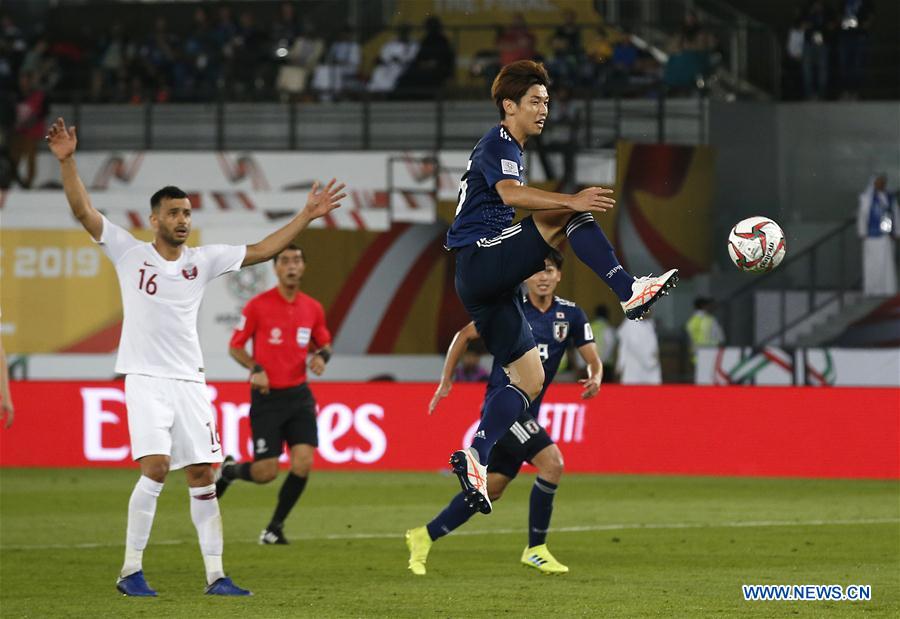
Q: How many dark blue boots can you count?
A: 2